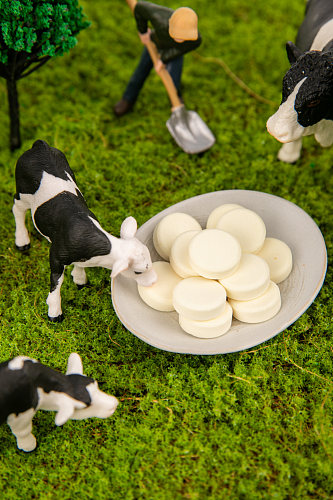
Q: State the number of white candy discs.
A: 11